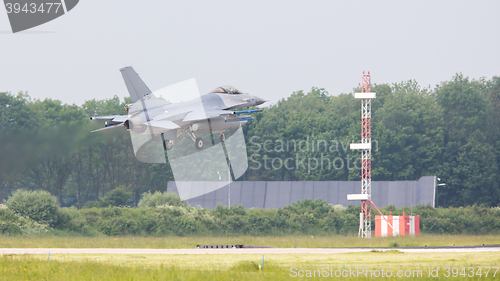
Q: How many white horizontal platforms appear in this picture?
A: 3